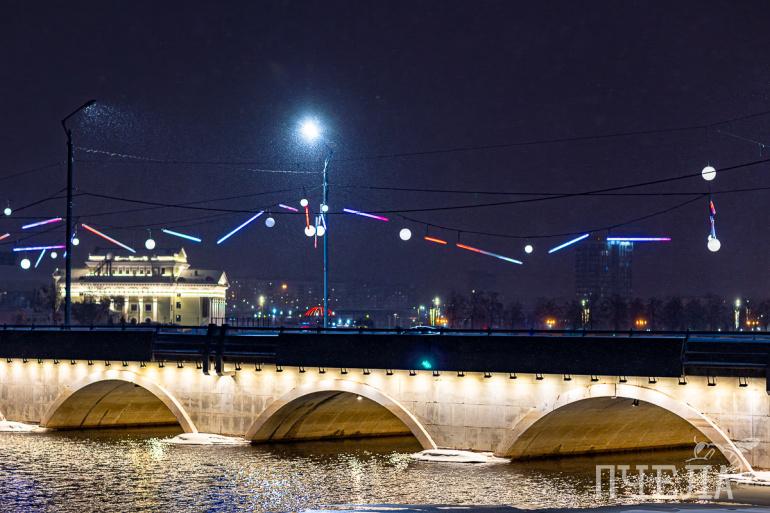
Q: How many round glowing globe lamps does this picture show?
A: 14